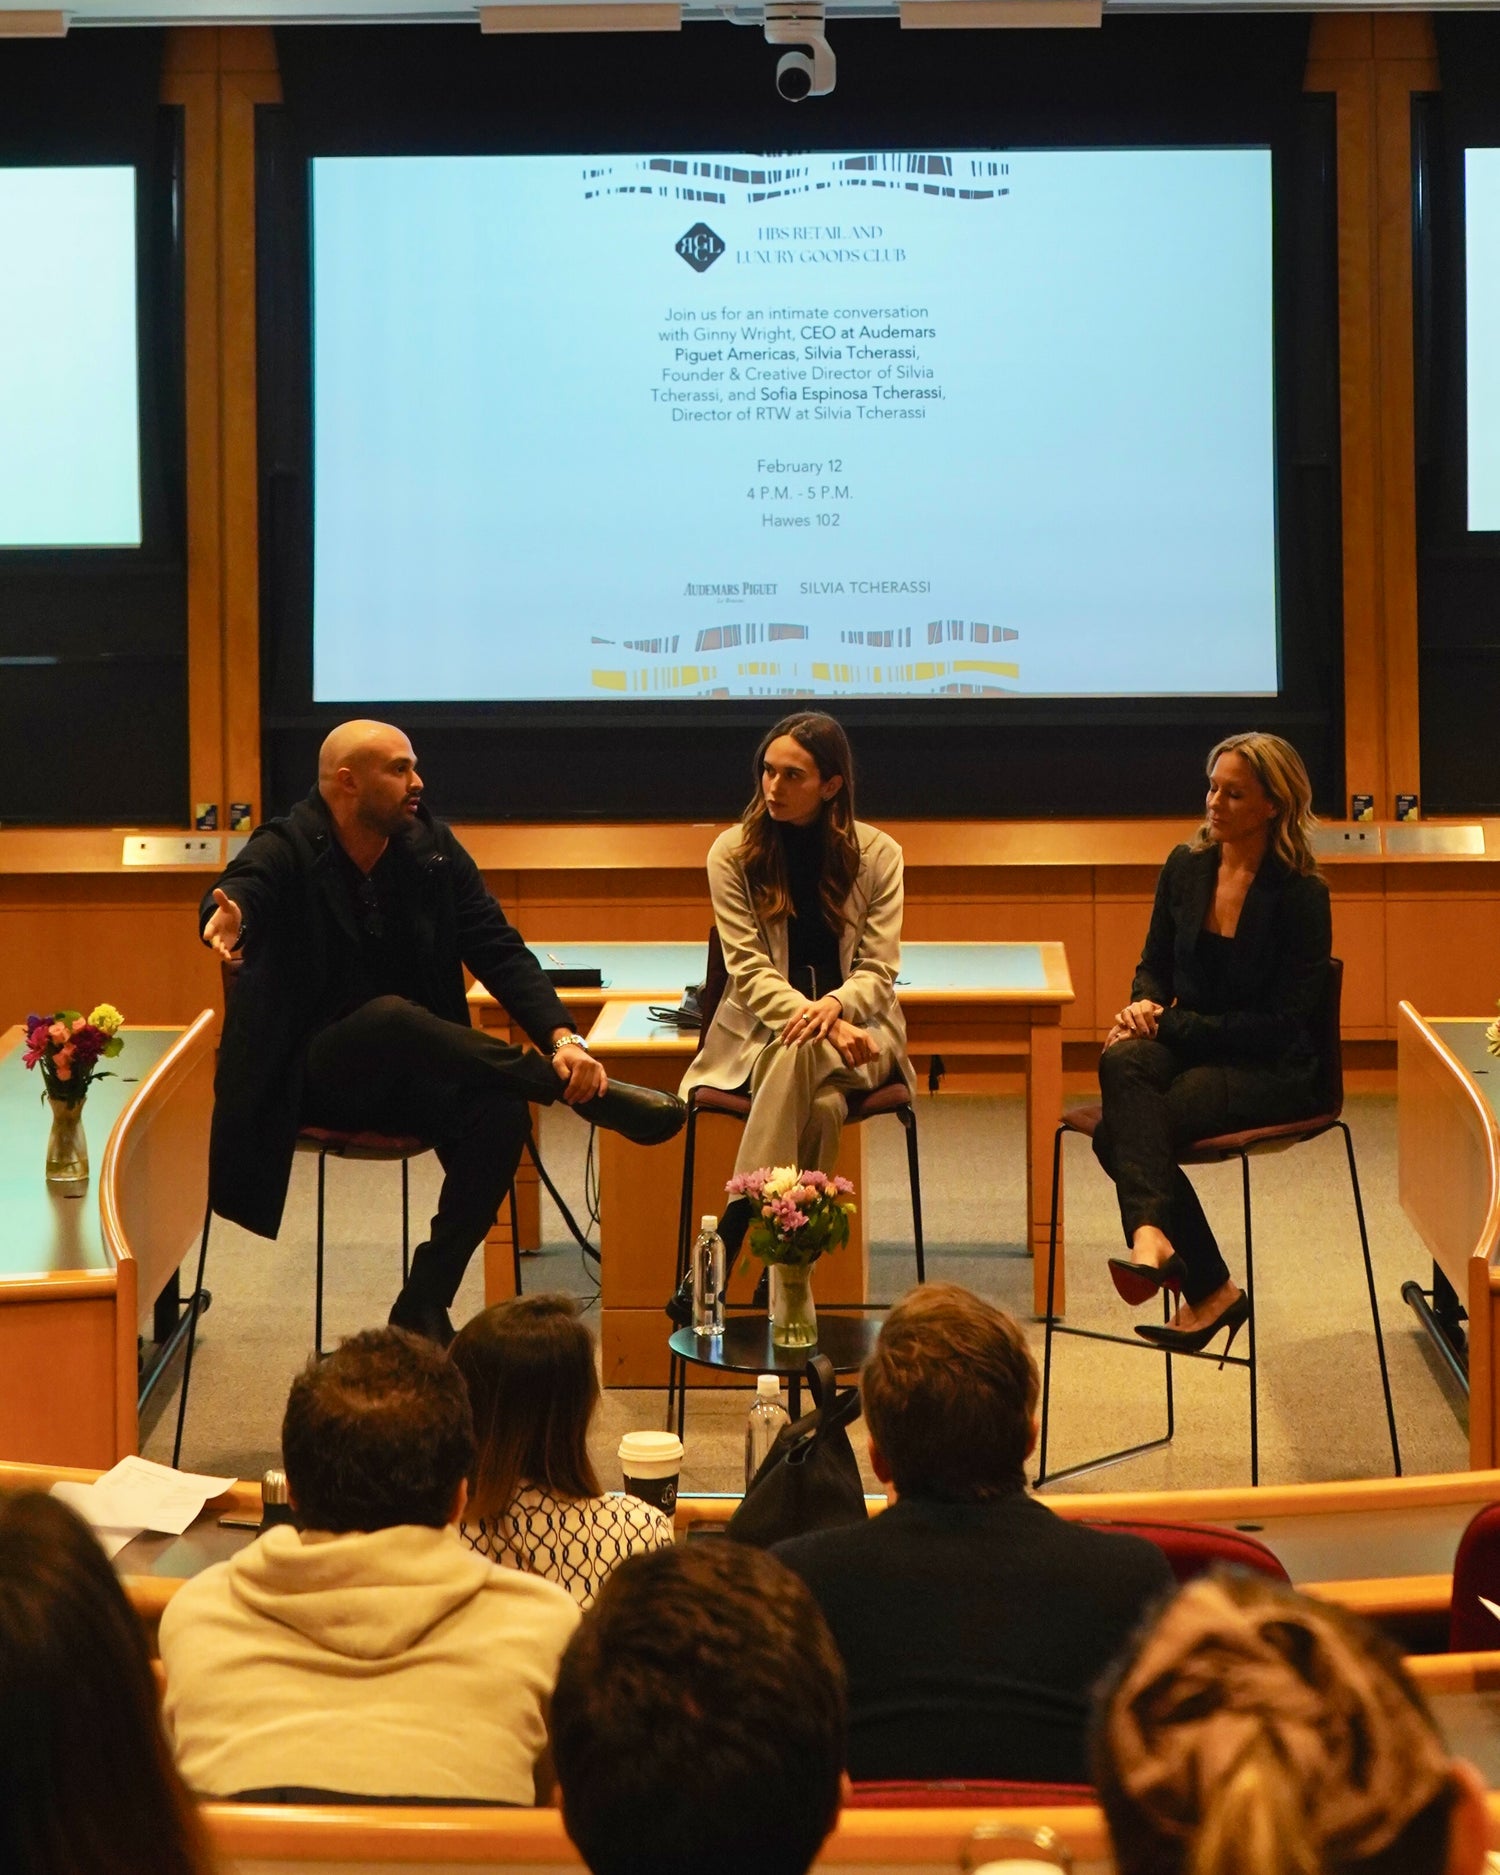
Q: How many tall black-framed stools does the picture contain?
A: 3